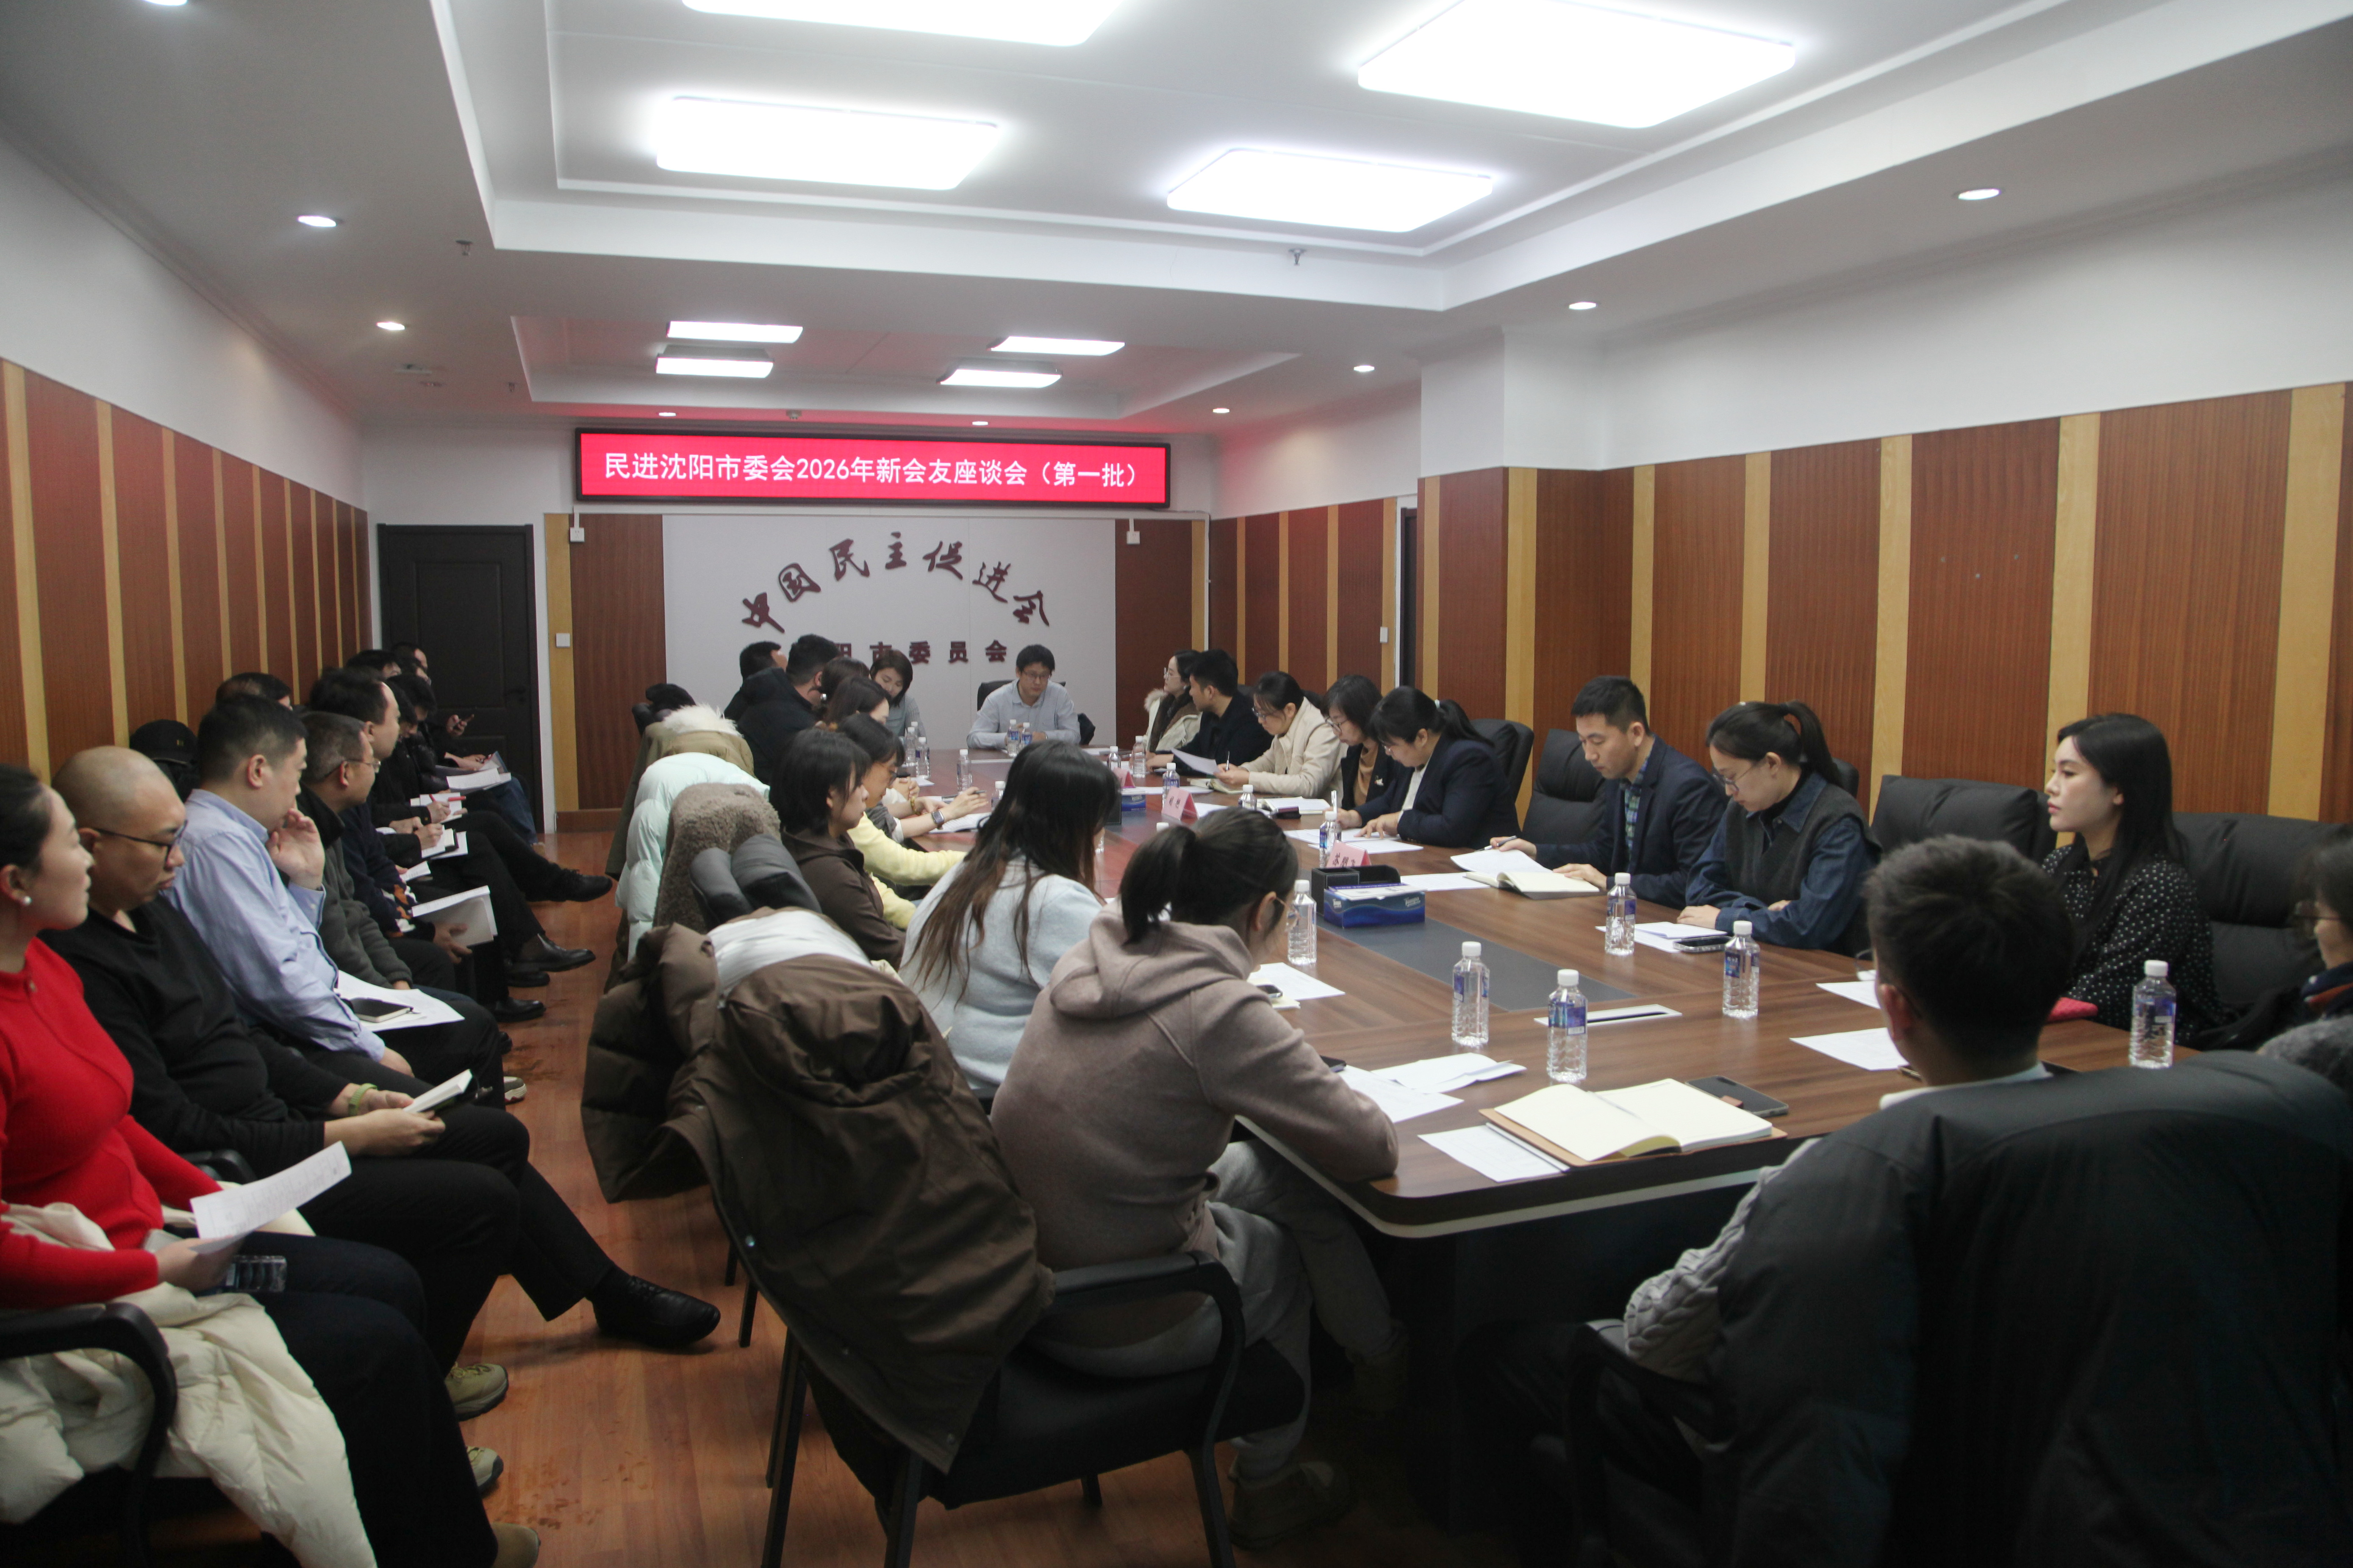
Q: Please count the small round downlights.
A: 9